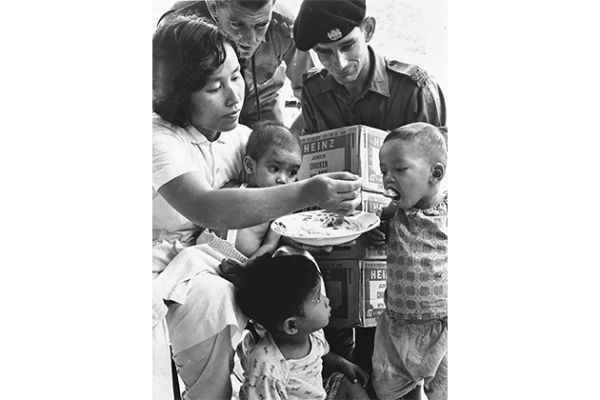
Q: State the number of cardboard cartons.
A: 3